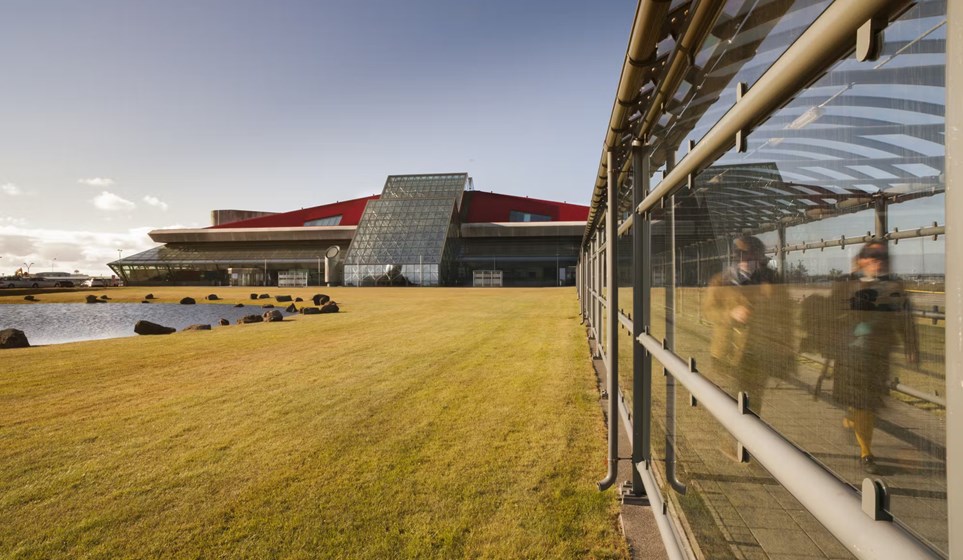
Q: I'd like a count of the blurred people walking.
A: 2